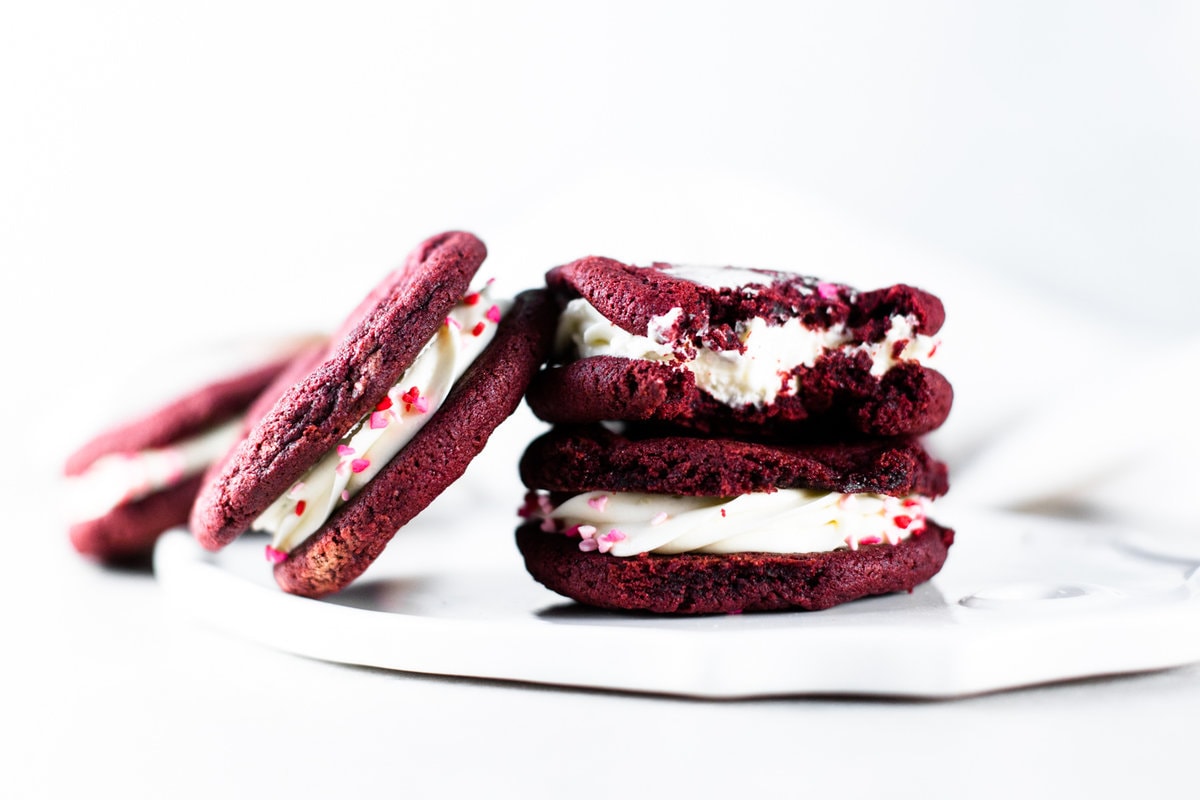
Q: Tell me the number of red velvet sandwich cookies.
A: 4